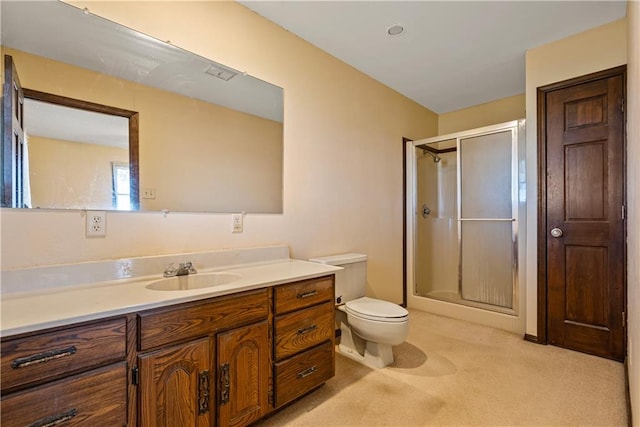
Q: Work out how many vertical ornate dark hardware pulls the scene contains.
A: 2